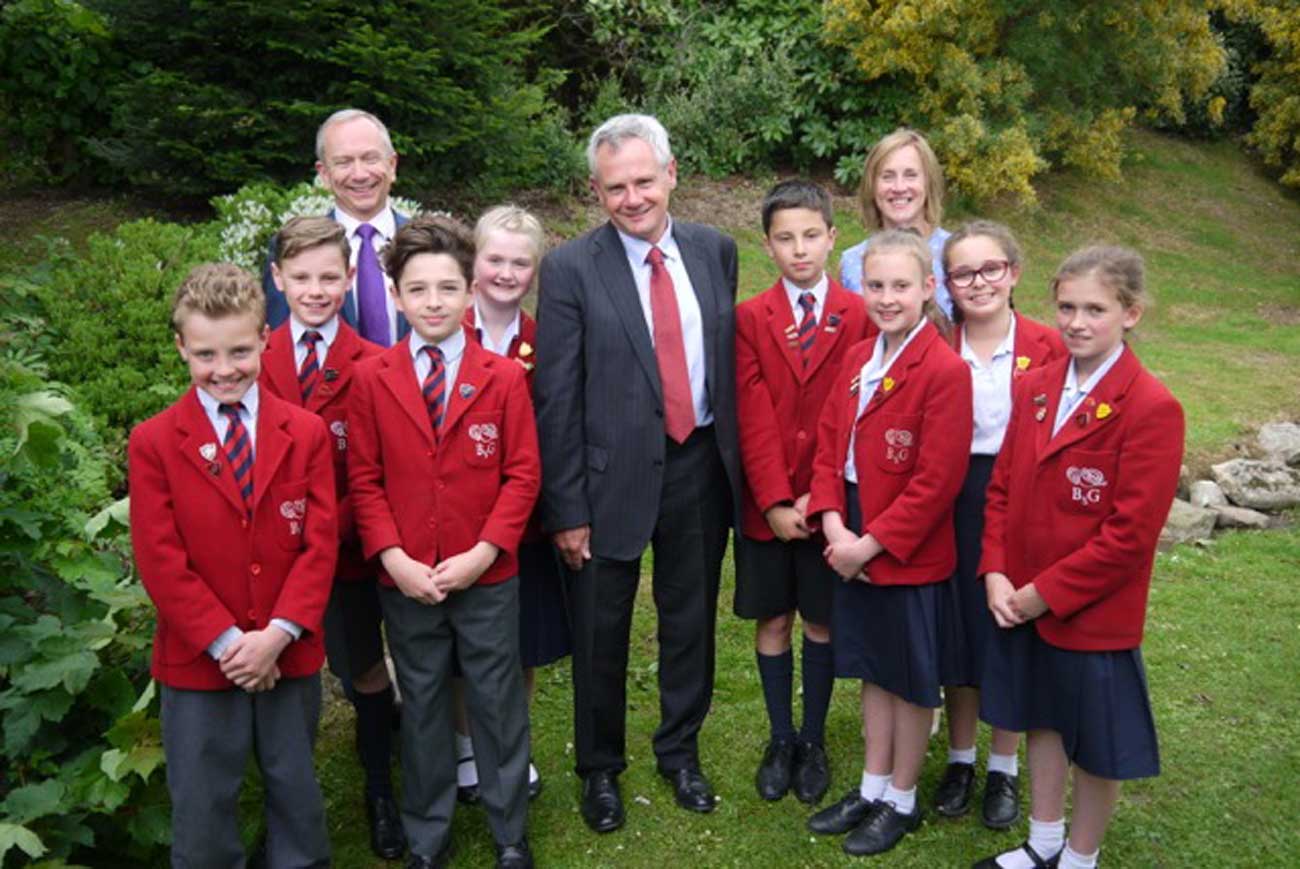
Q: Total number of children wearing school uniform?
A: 8